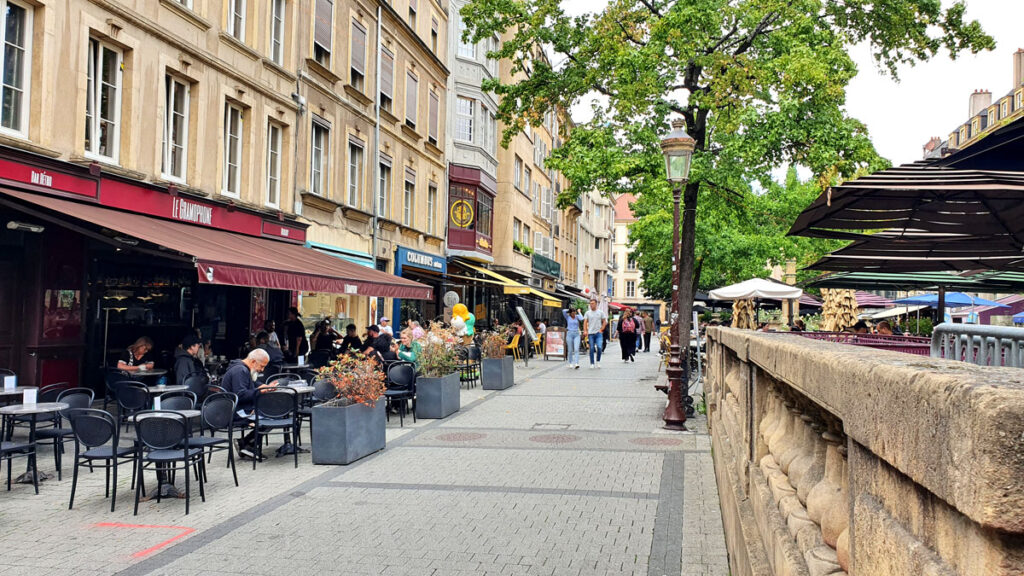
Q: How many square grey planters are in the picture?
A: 3